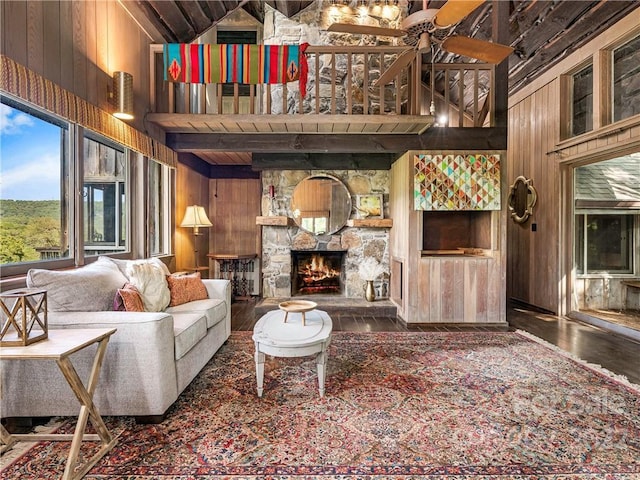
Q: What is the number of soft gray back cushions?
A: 2